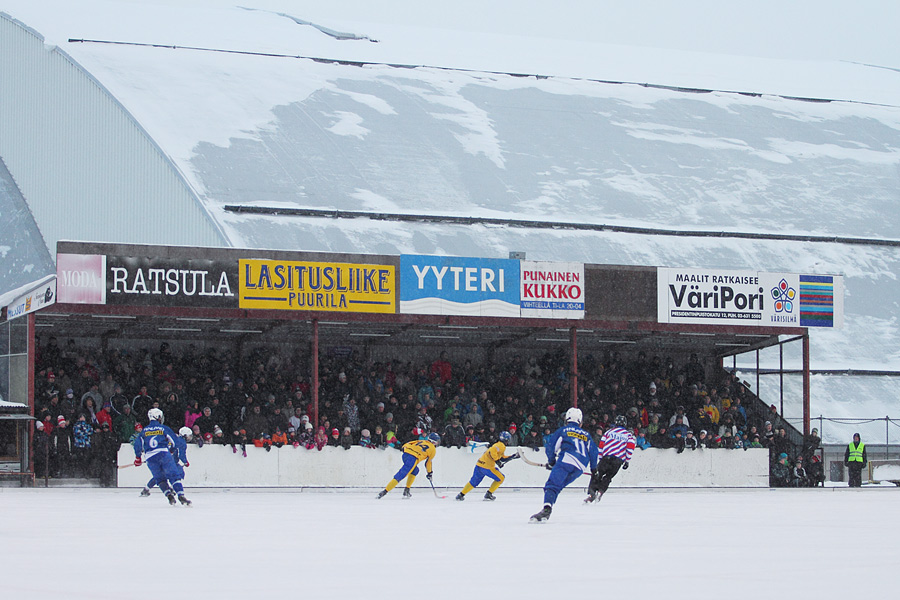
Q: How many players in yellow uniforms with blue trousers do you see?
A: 2